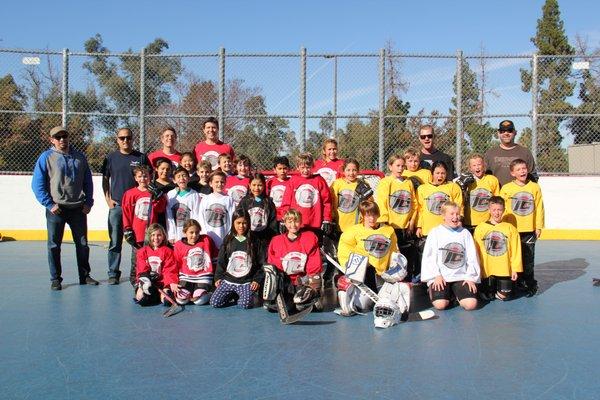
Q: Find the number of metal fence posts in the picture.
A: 7